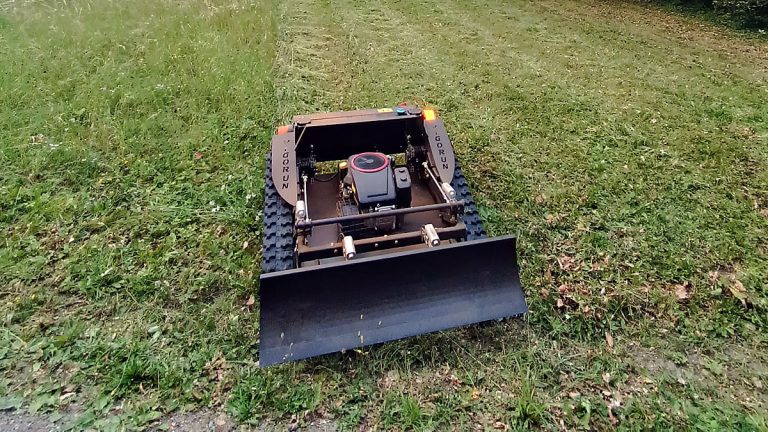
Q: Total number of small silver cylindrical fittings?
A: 4